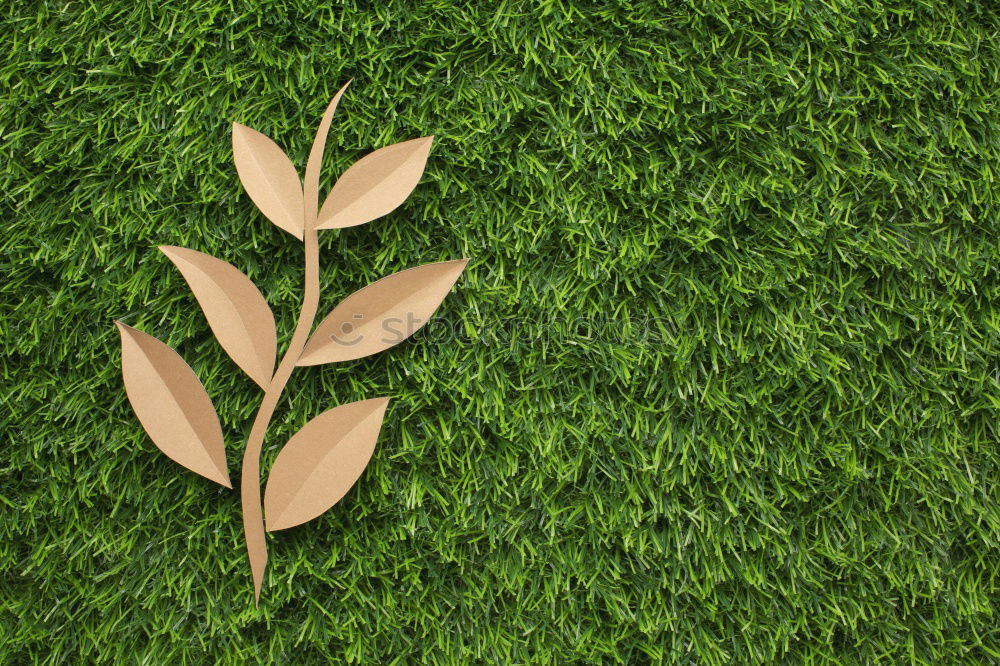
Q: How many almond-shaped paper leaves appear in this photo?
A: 6